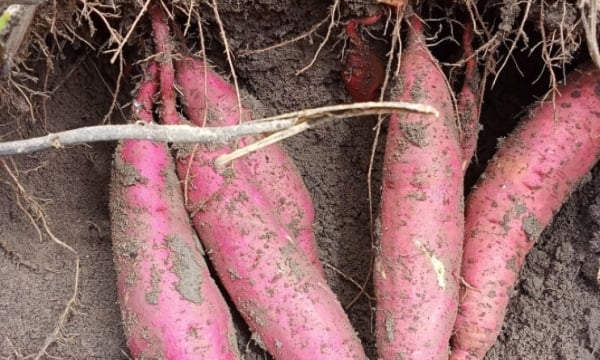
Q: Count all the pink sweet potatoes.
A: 5